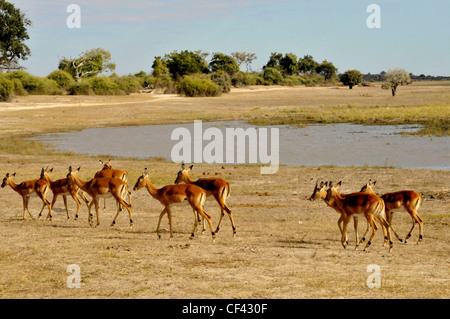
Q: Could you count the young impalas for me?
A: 9